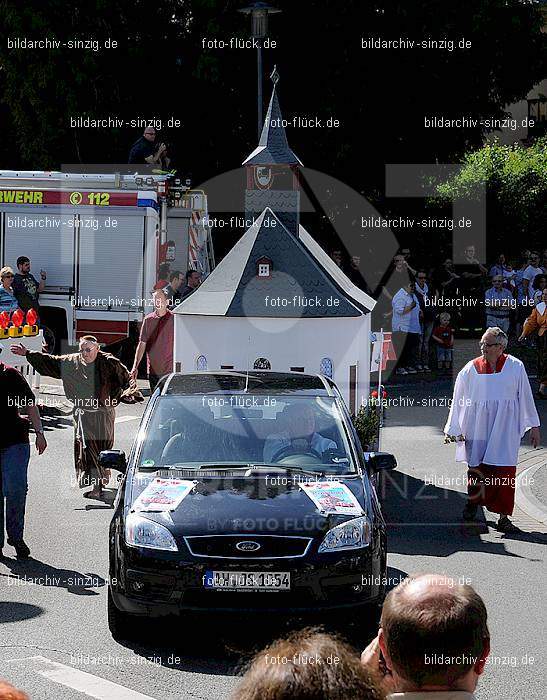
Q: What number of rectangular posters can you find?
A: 2